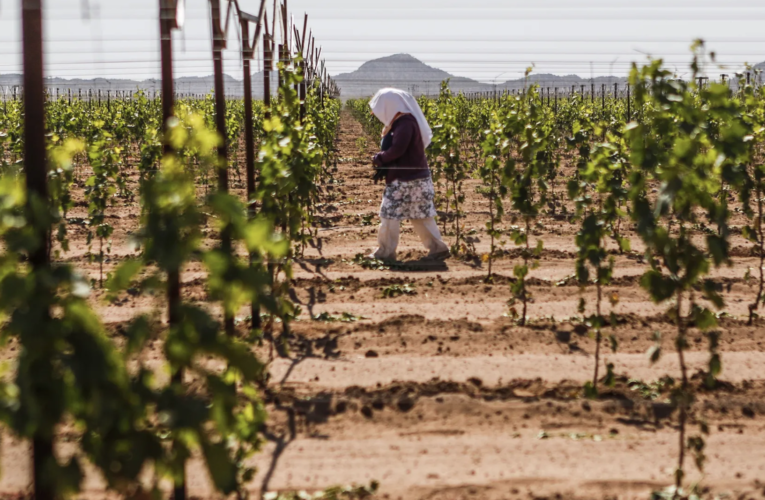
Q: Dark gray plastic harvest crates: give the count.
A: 0